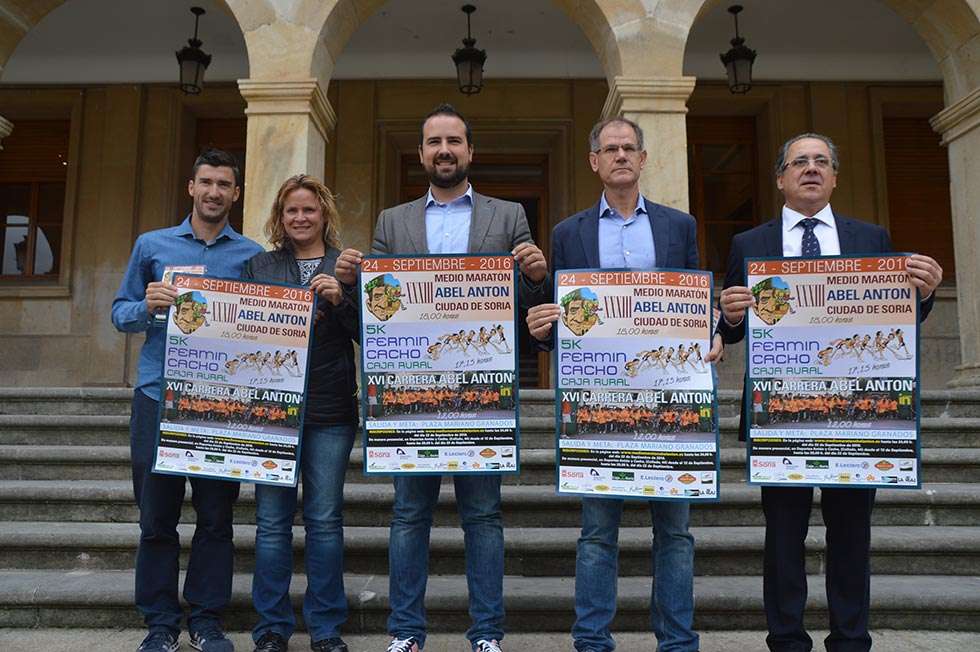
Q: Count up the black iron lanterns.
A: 3